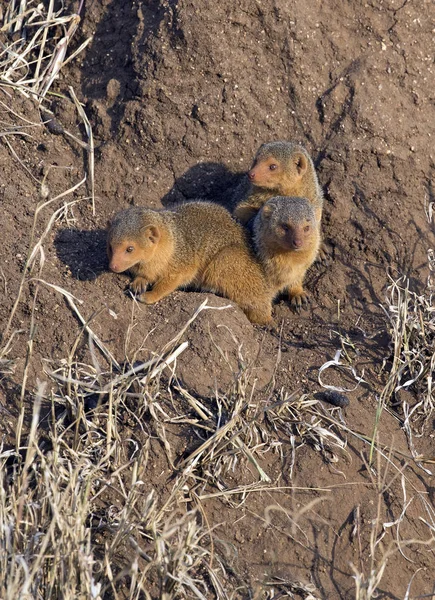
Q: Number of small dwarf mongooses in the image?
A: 3